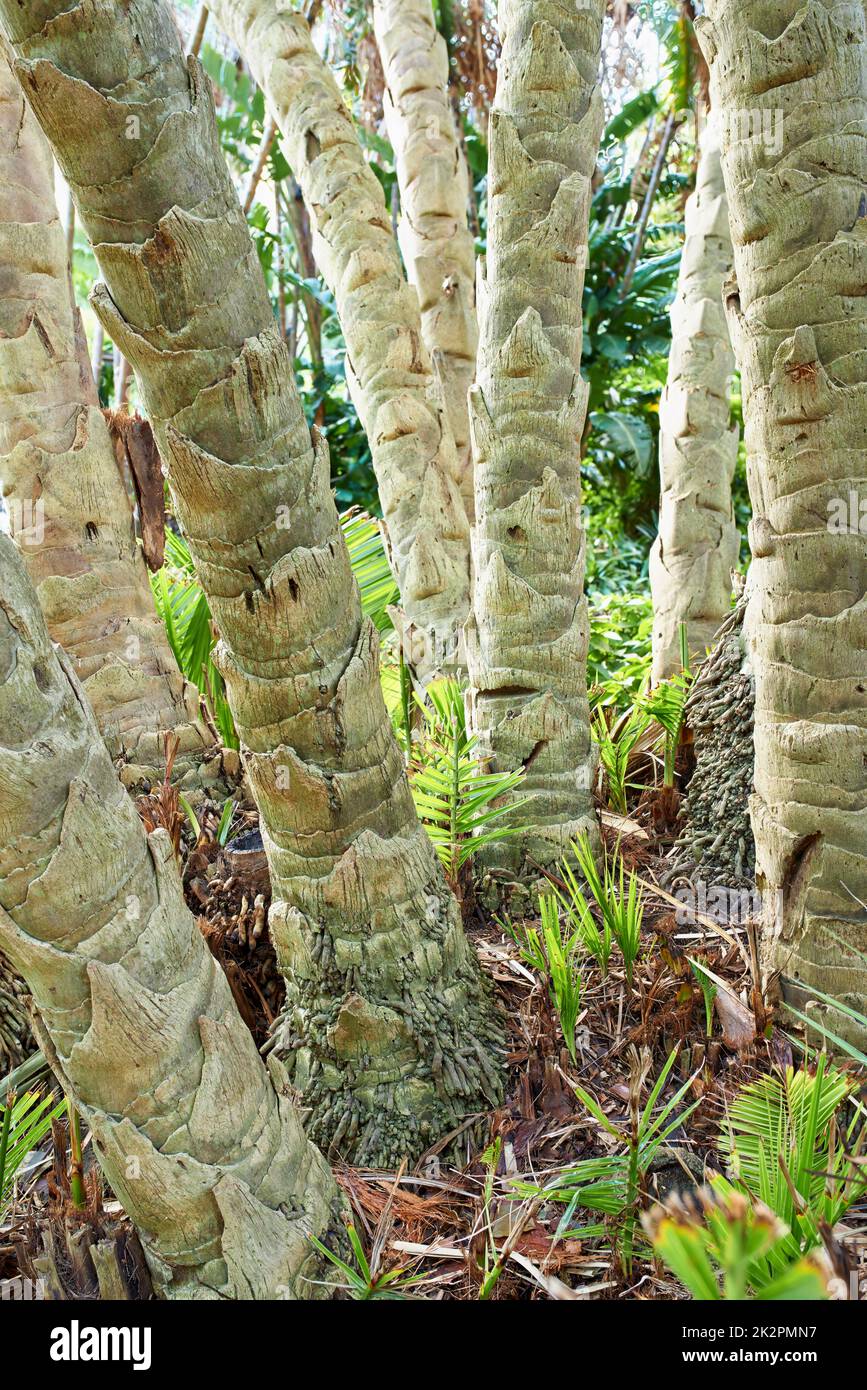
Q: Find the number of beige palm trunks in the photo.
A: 8